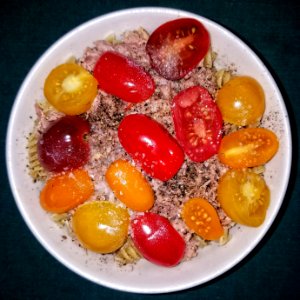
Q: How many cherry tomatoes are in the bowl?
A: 14